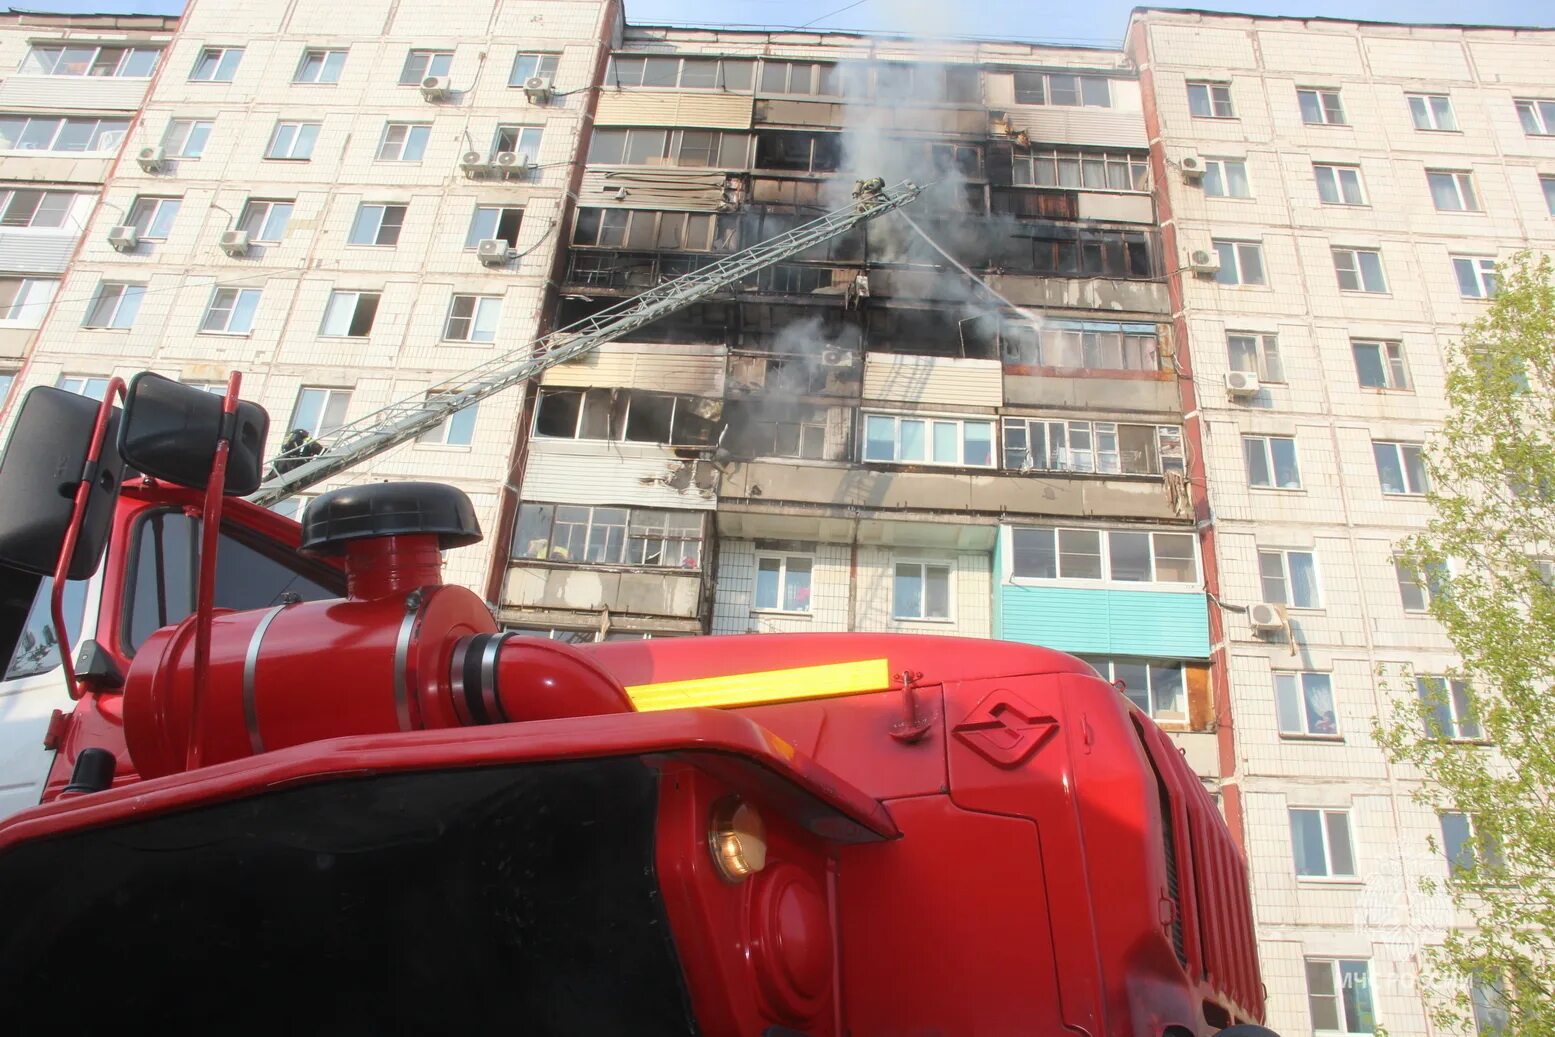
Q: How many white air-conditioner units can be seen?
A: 13